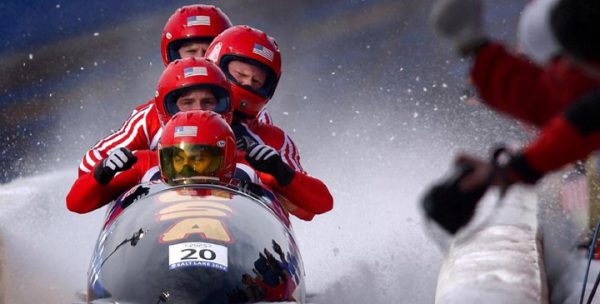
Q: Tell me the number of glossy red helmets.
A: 4